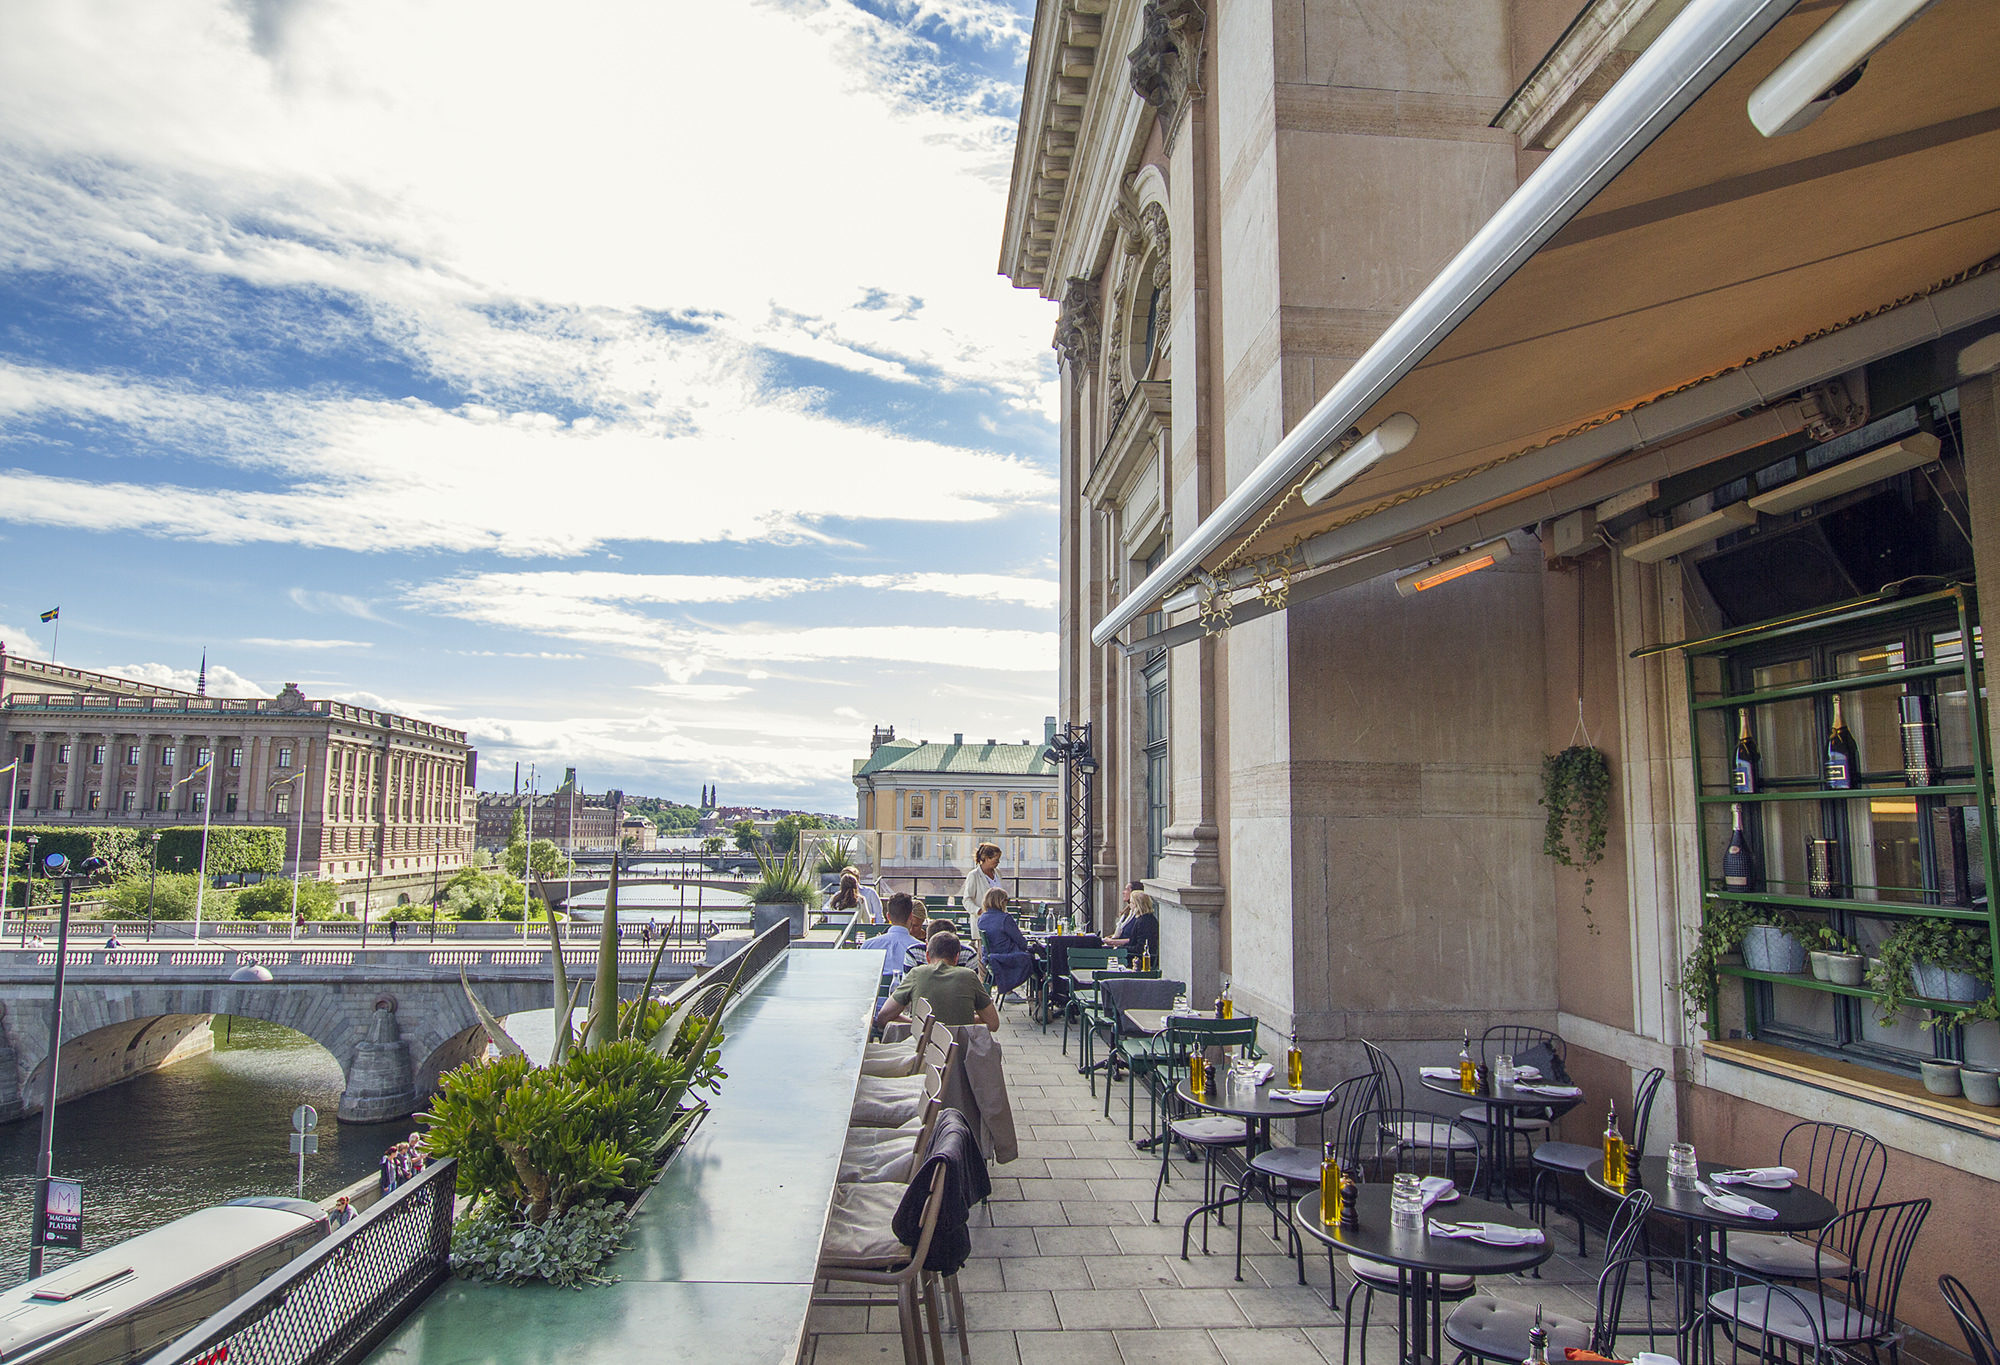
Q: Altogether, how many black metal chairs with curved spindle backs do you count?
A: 11